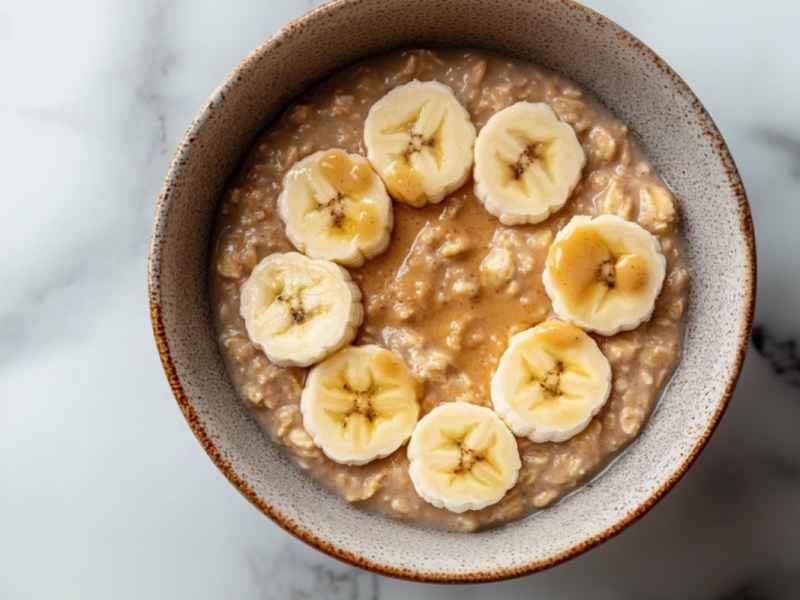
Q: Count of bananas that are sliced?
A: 8